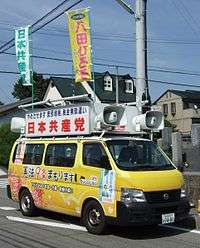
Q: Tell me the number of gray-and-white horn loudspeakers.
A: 3